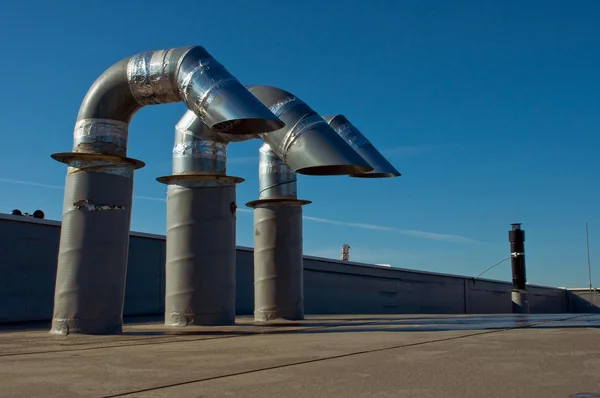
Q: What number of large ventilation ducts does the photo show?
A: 3